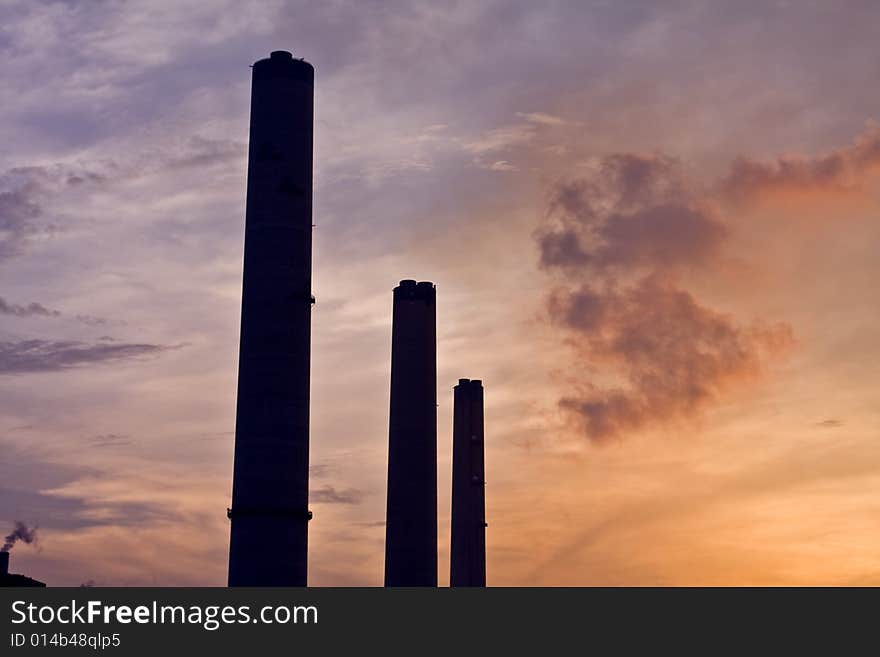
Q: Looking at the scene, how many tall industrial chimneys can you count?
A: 3